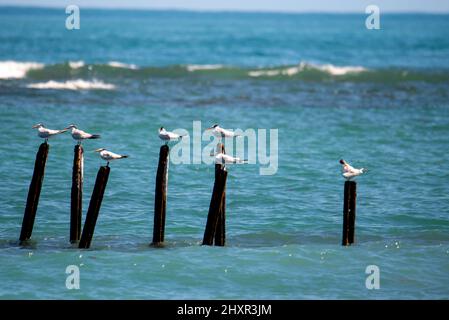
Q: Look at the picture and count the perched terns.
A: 7